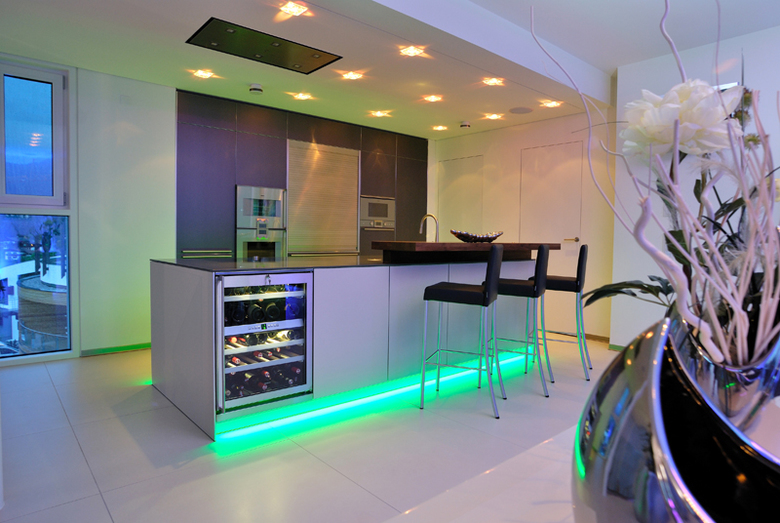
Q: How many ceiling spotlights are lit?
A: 11